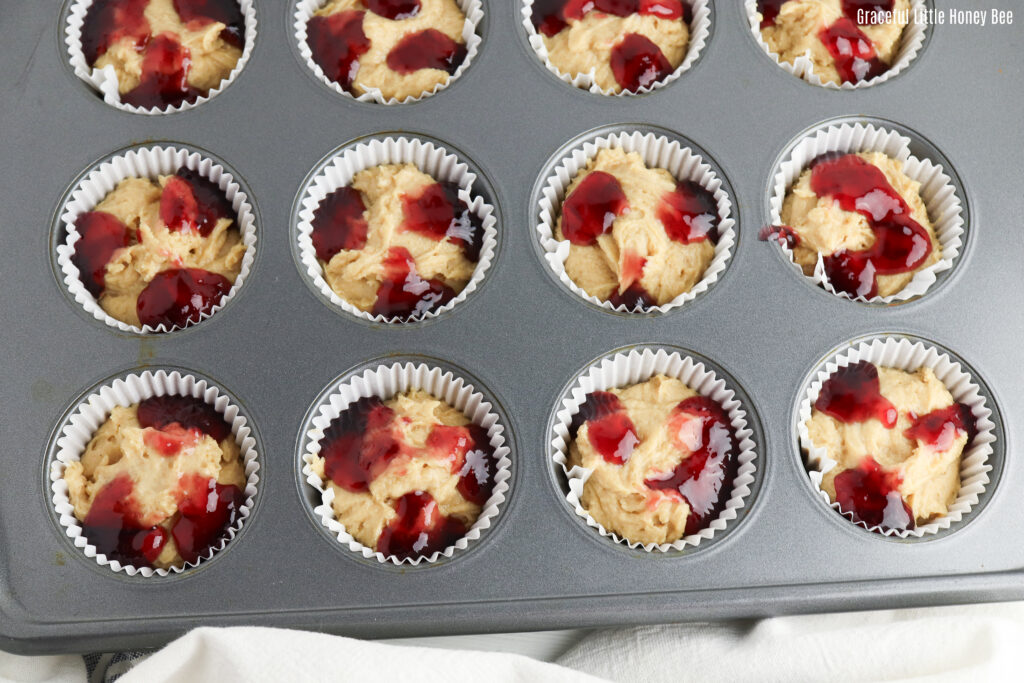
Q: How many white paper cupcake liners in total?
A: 12